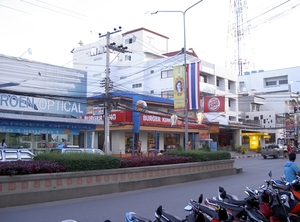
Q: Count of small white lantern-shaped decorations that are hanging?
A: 2